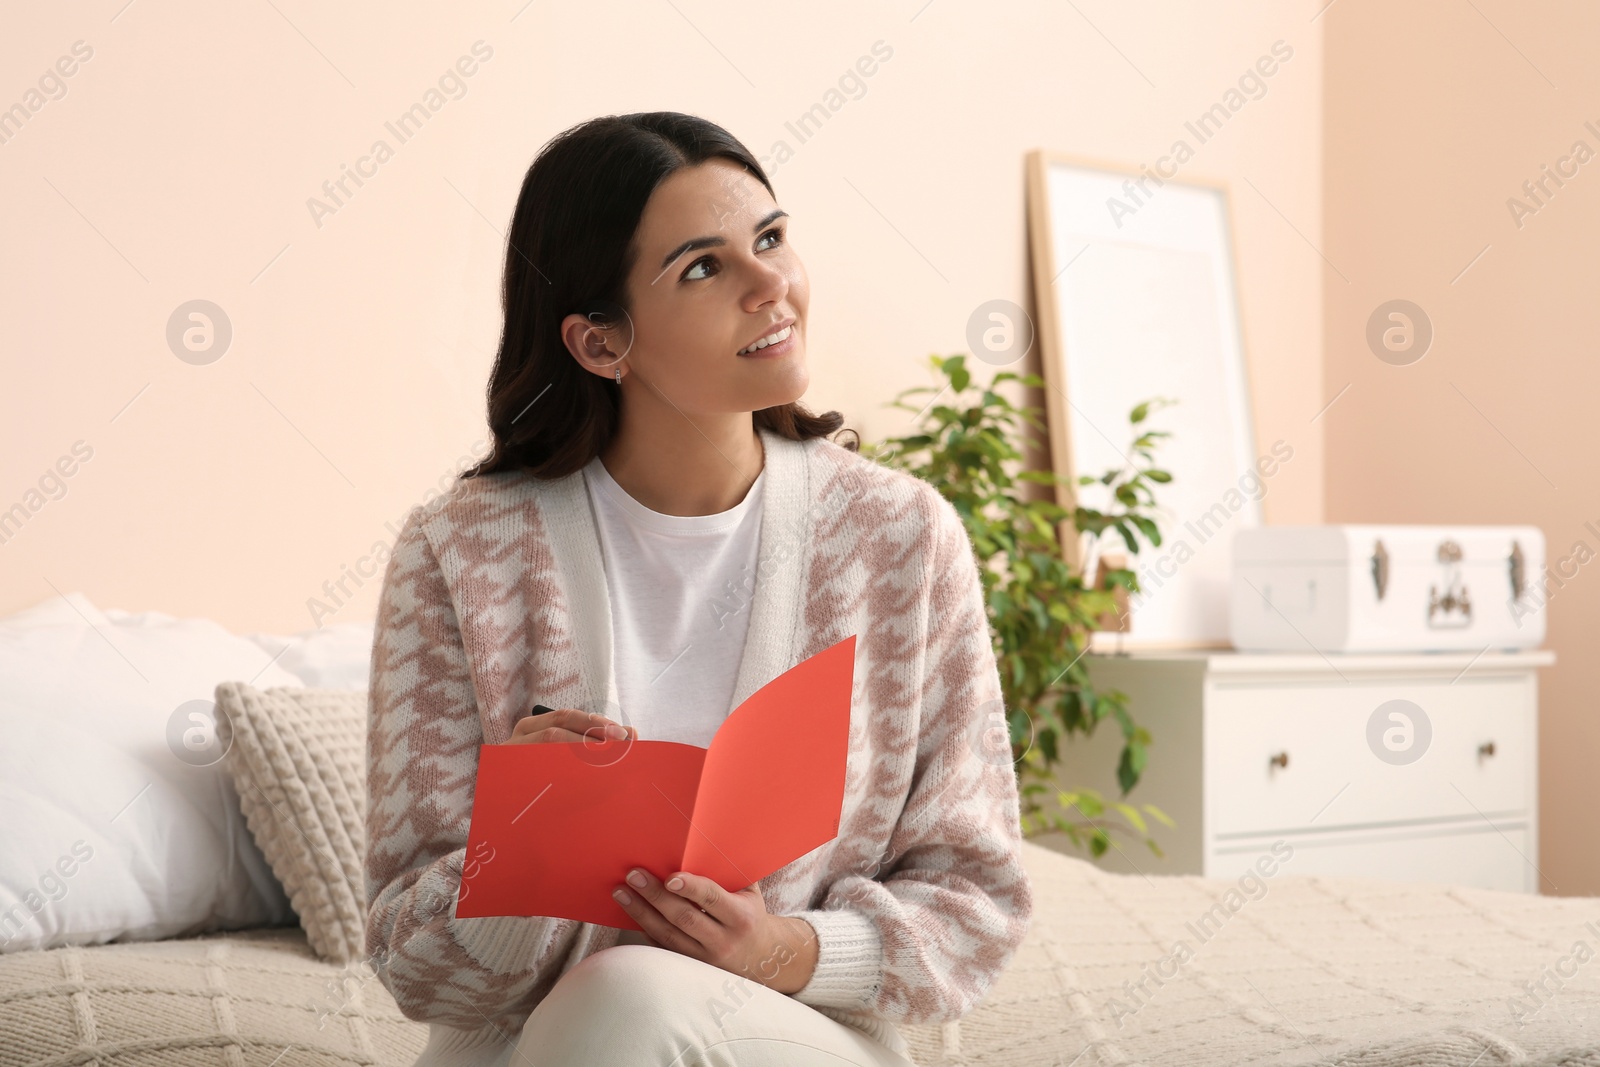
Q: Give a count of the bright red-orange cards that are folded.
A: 1